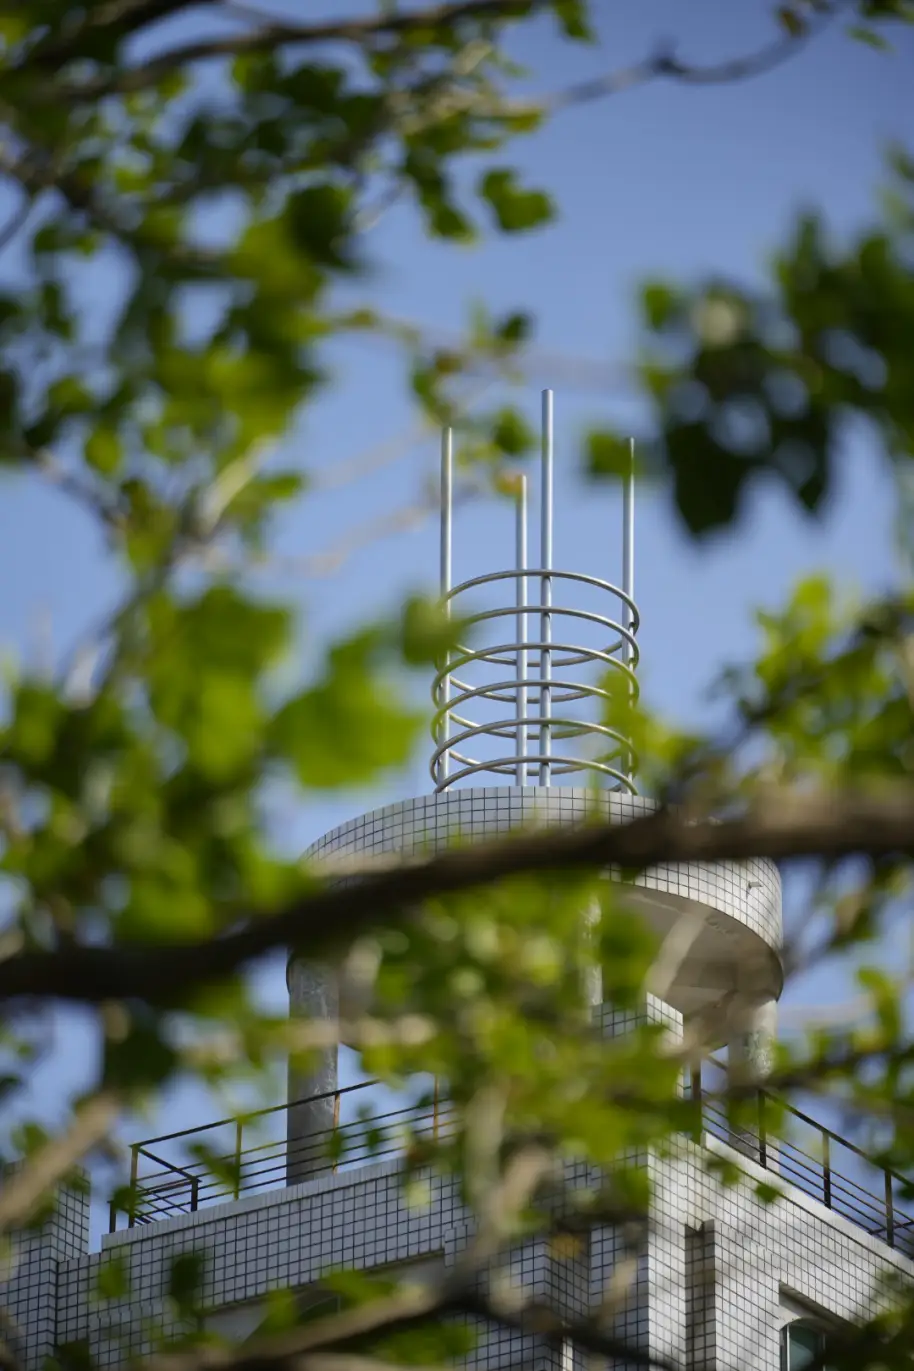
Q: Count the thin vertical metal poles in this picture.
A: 4